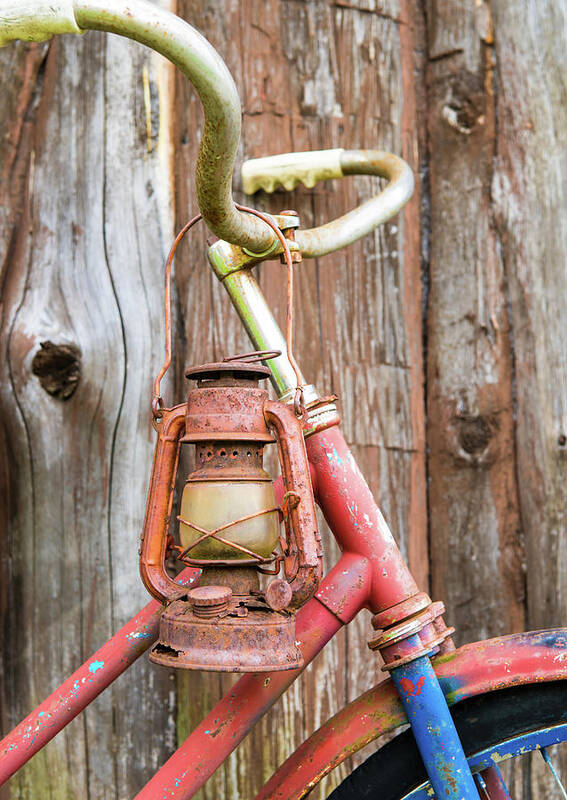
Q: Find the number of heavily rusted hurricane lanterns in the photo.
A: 1